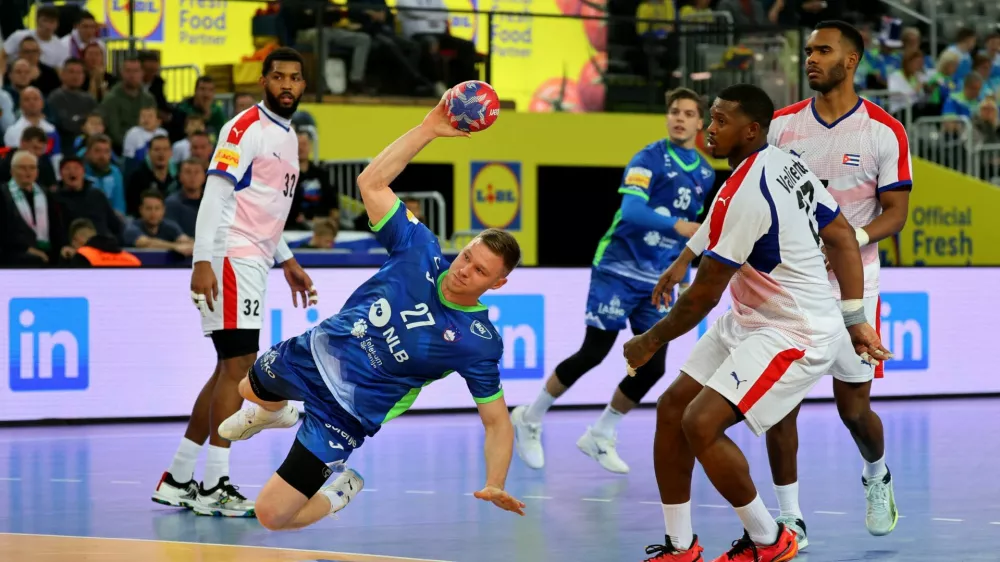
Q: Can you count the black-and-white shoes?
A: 2